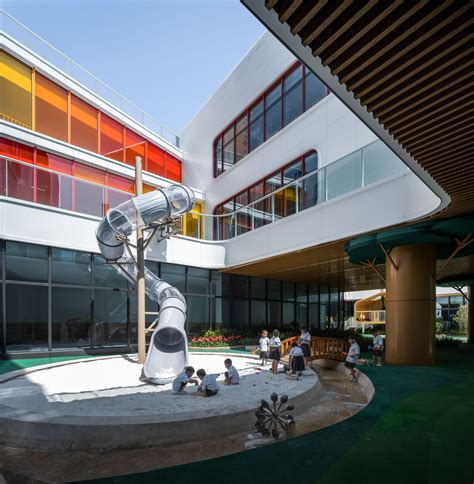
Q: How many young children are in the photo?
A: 9